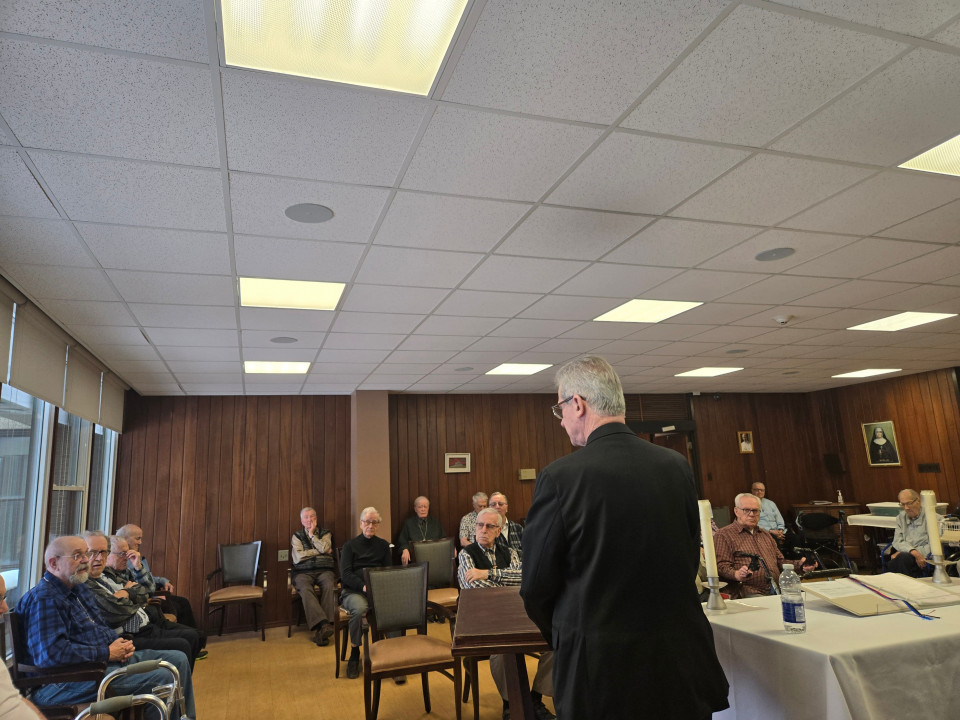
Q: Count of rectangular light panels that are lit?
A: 9